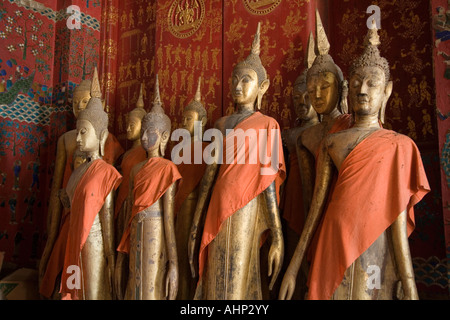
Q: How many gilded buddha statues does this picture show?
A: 9